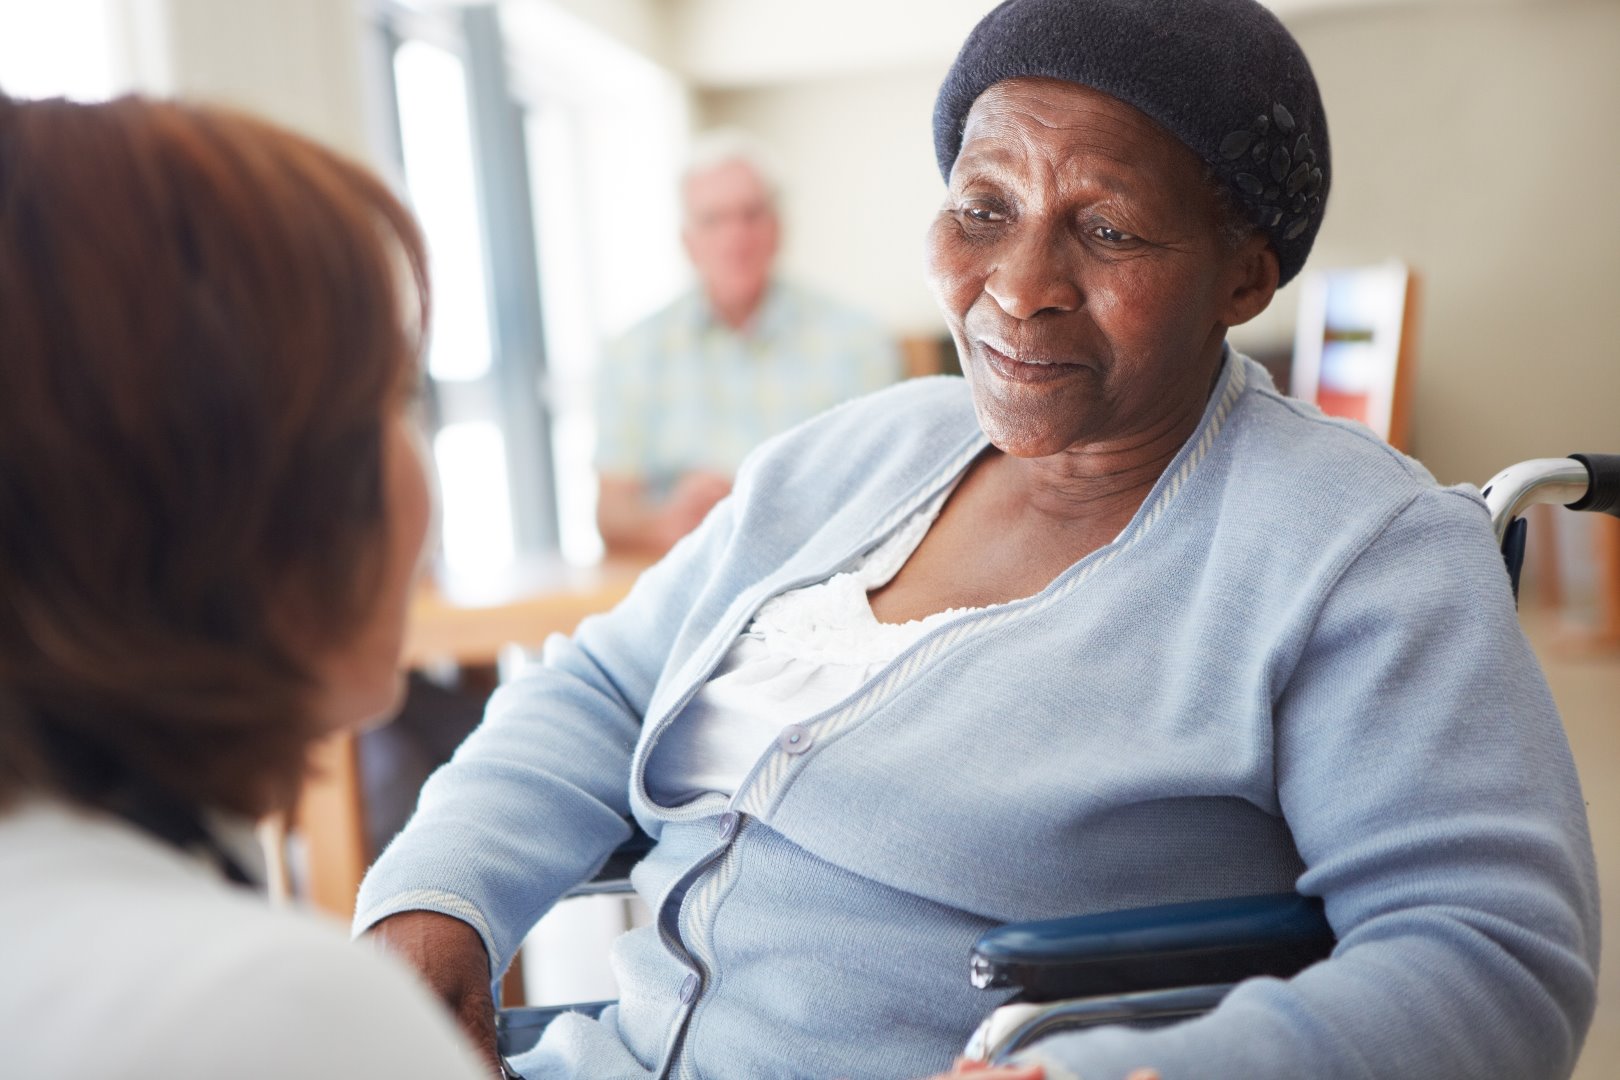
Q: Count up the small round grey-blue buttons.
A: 3